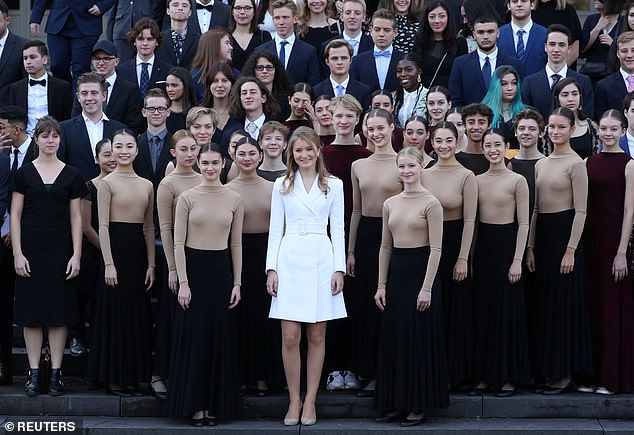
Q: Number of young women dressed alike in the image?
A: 9